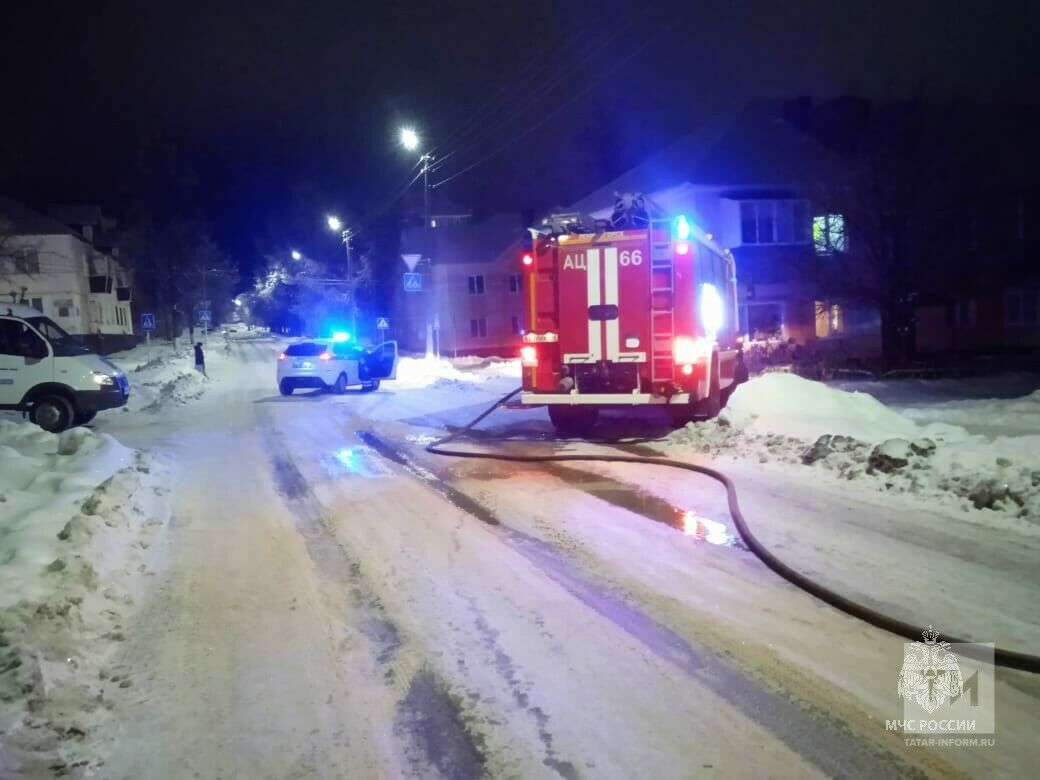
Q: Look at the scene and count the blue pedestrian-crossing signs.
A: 4